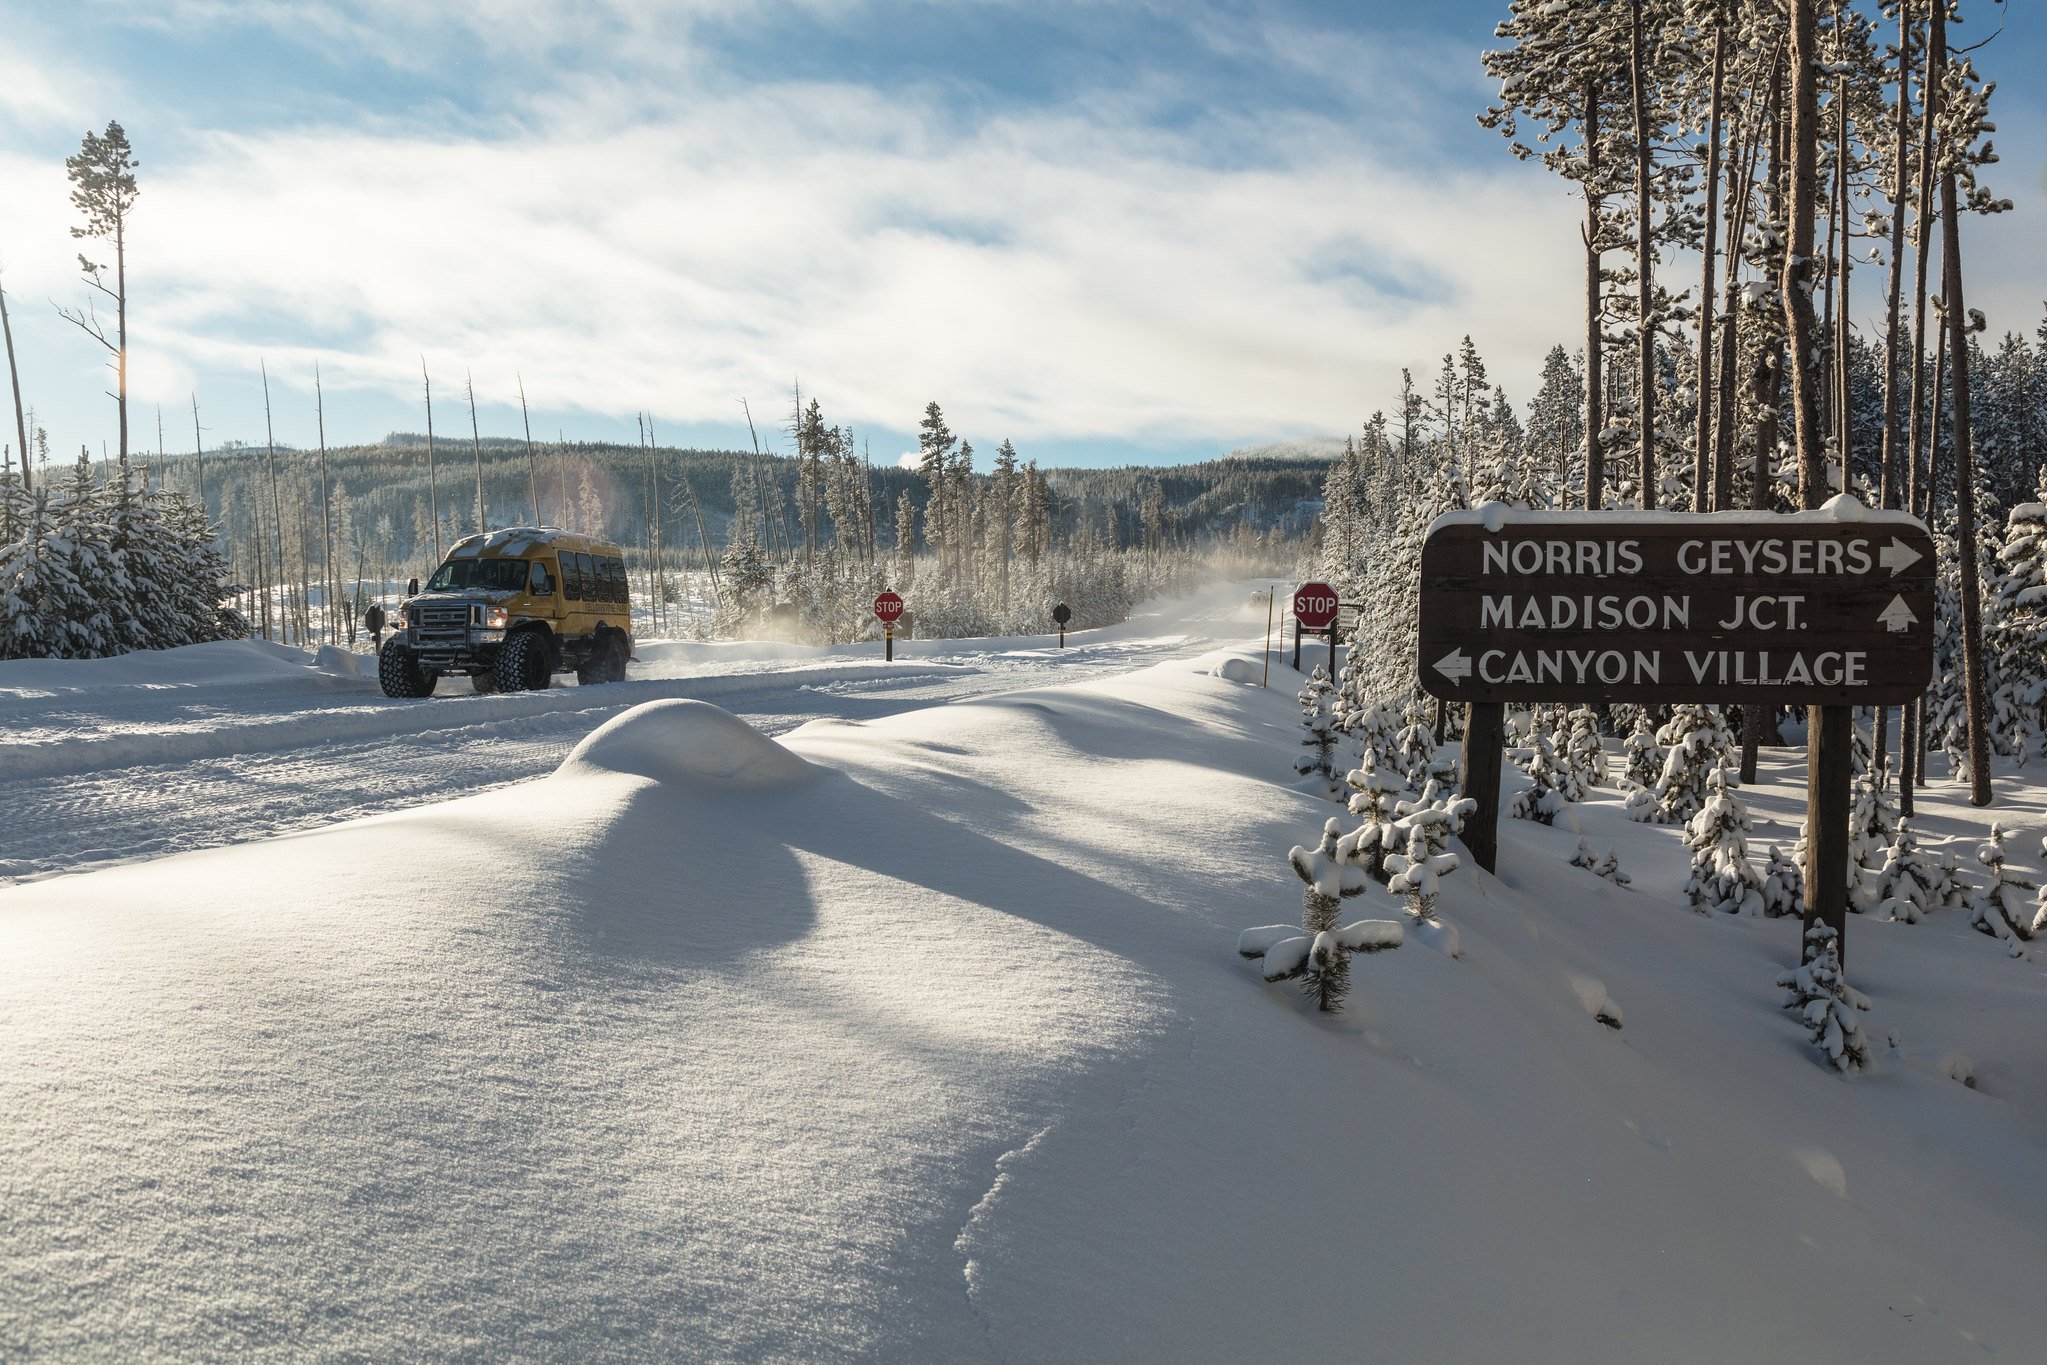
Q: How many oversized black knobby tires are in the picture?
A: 4